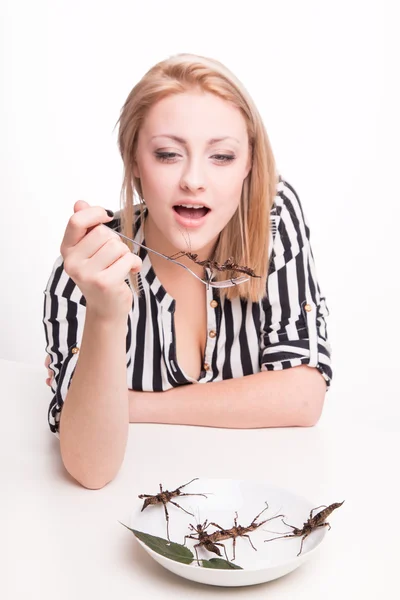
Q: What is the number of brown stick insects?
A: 5